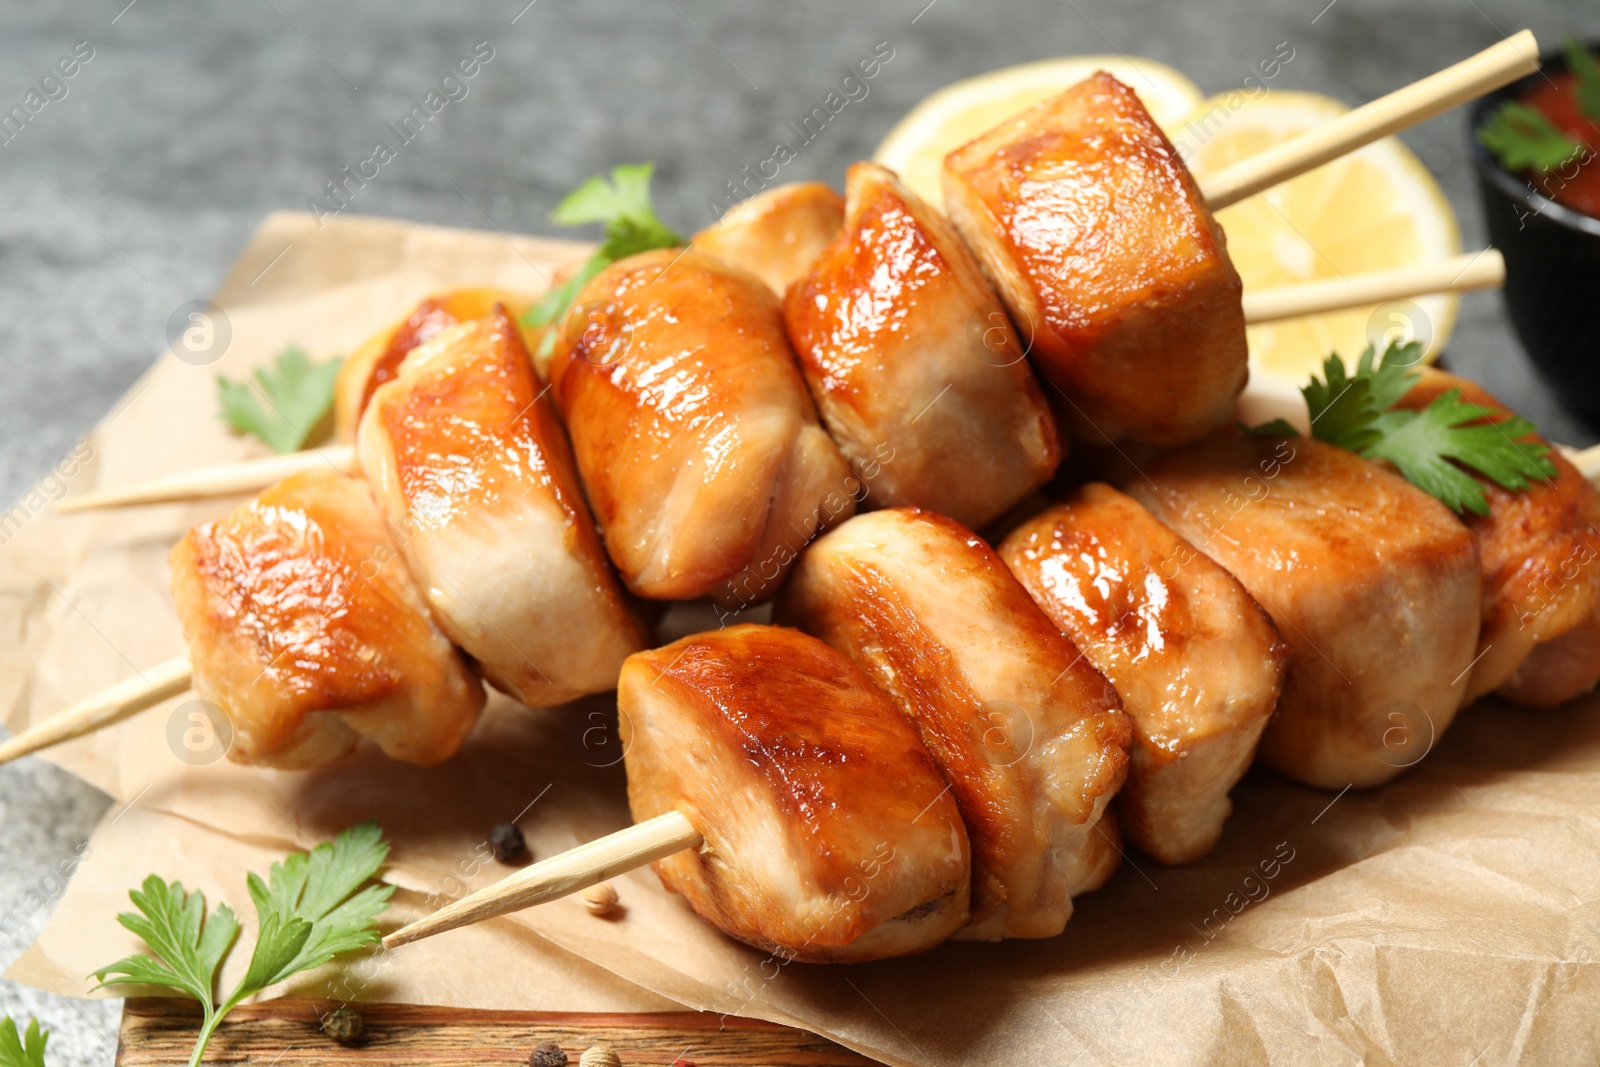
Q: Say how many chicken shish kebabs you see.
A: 3